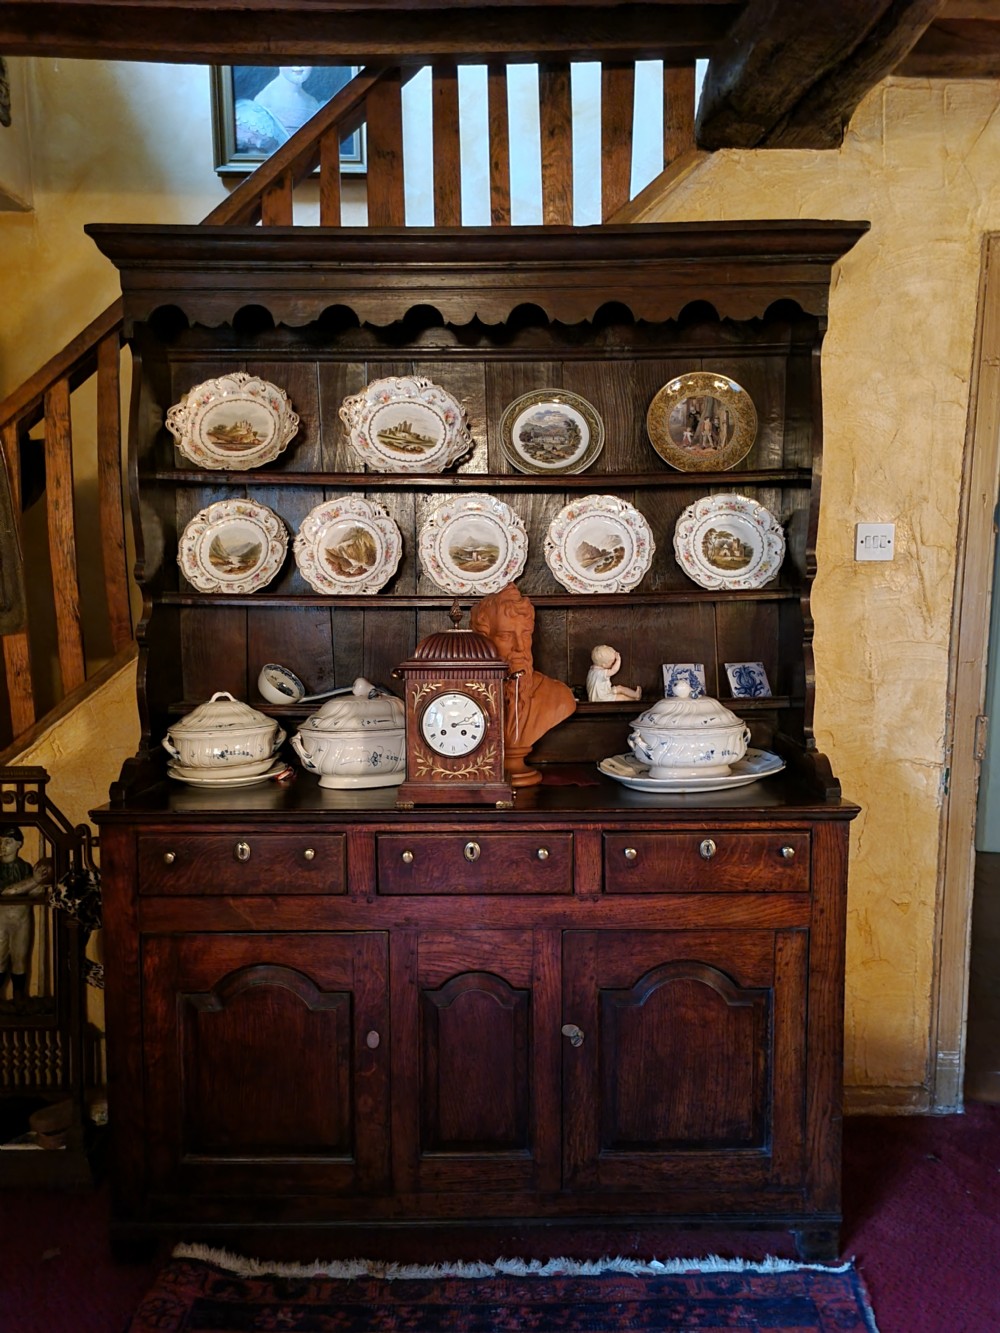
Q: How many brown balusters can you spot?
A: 11